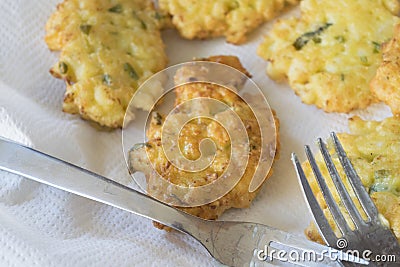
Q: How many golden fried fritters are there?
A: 6